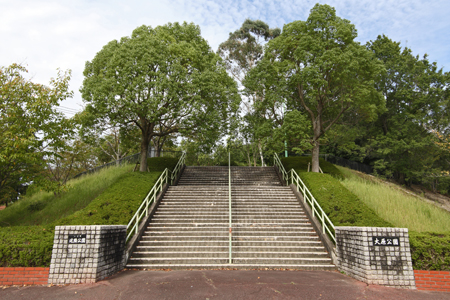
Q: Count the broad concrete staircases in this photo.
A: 1